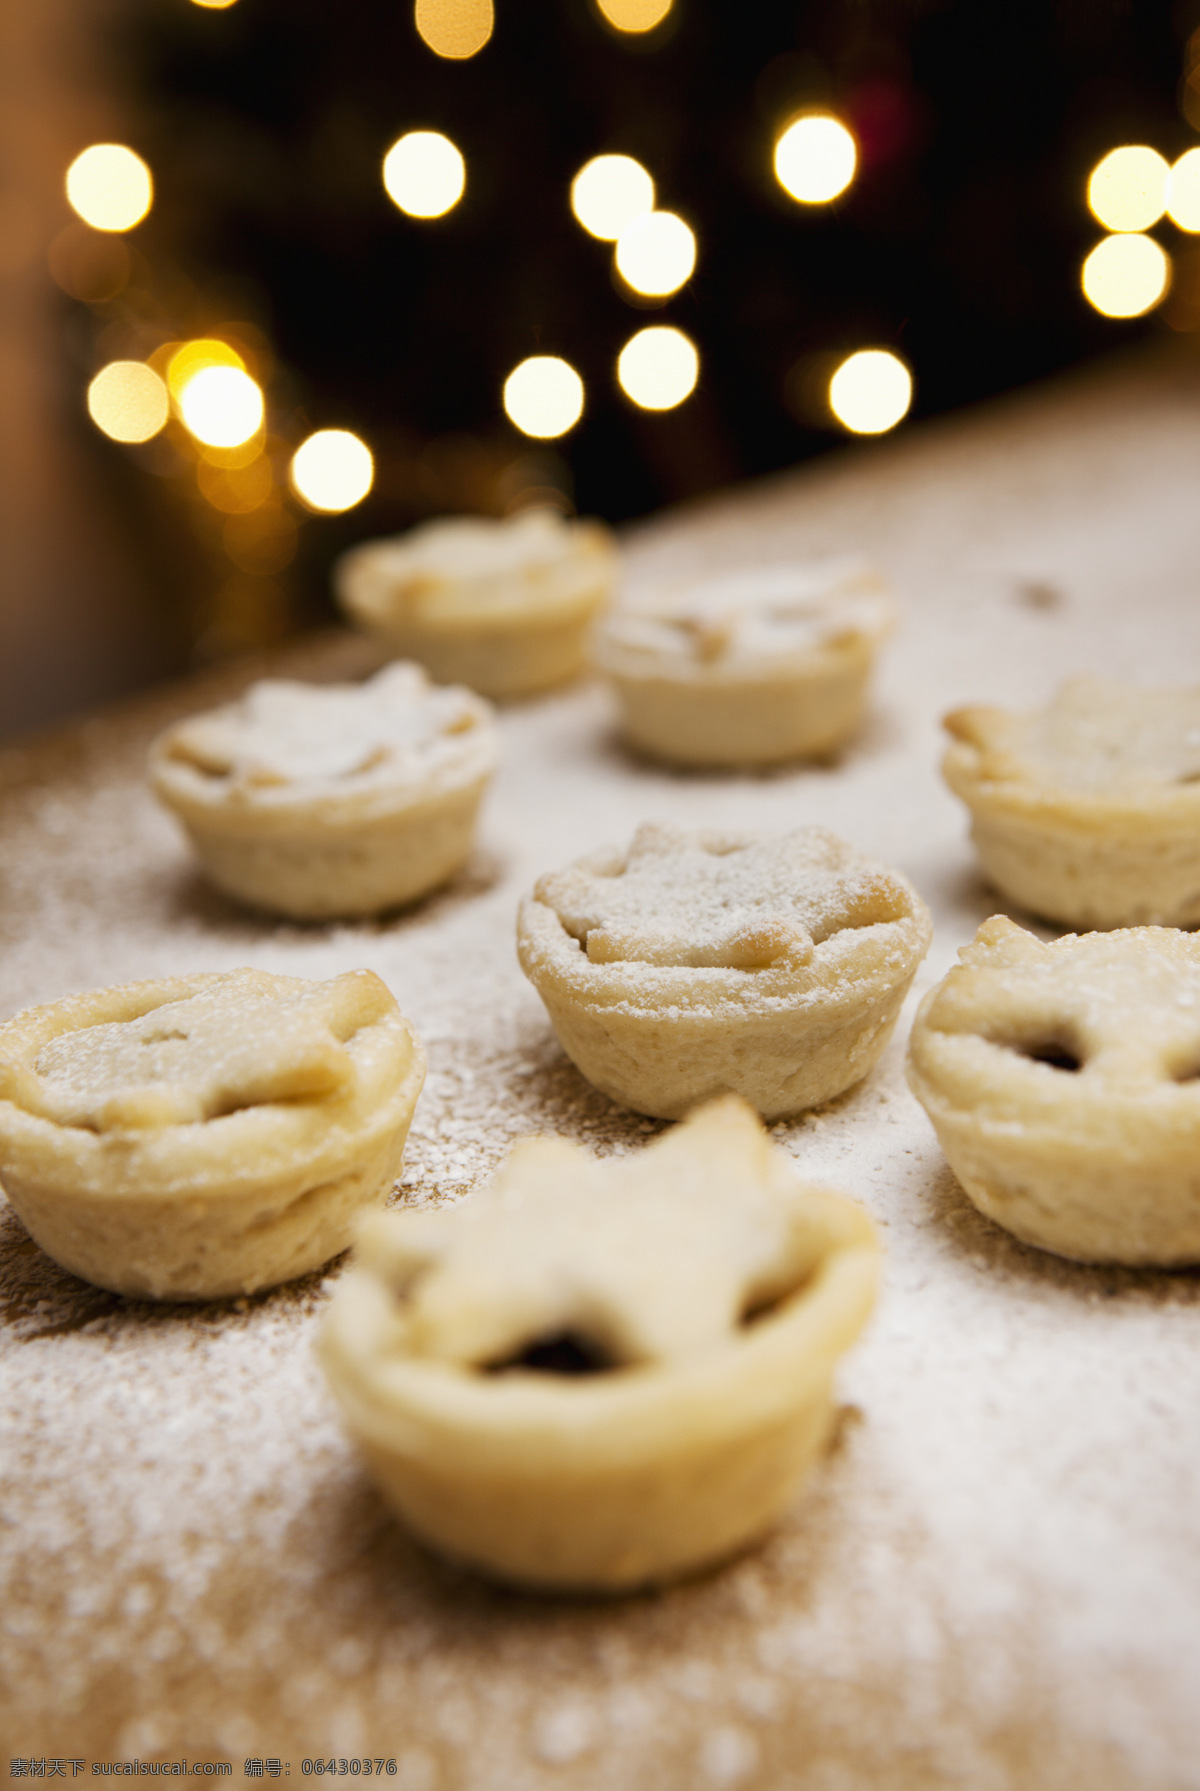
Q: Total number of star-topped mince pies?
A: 8